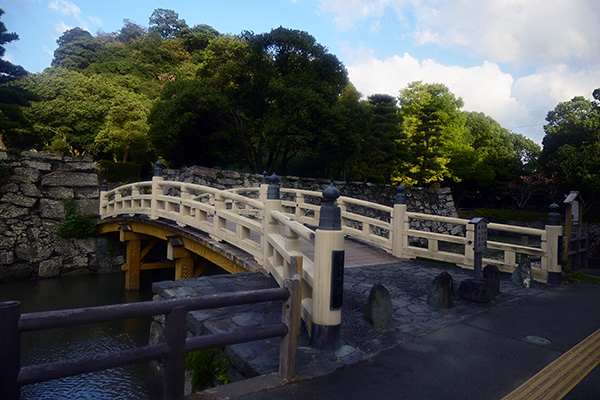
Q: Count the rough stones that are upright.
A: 4